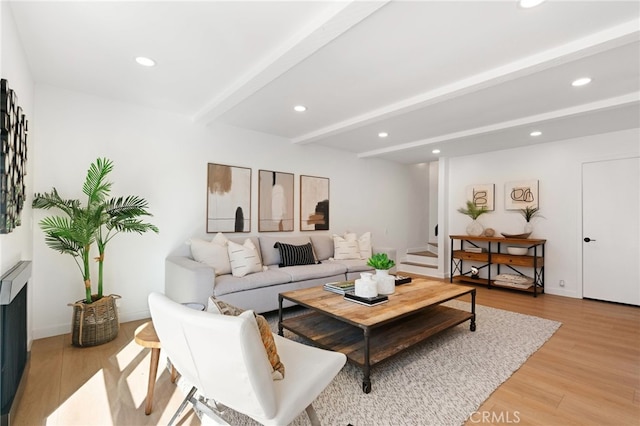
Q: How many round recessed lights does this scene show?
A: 7